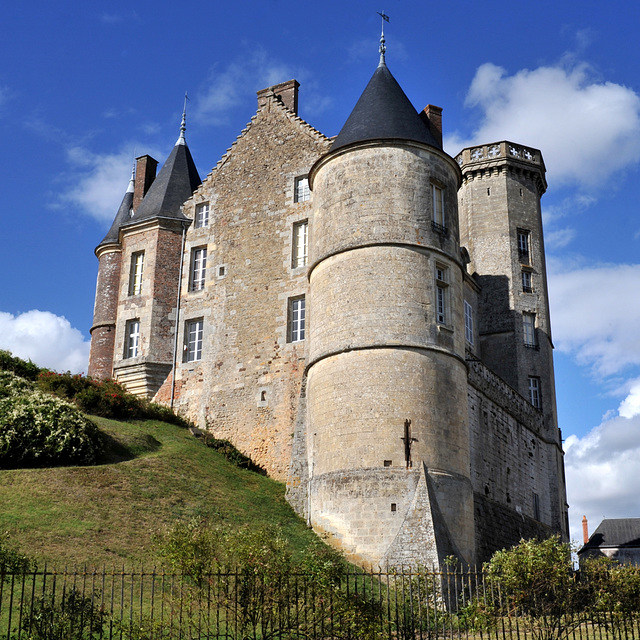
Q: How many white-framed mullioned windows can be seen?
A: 15